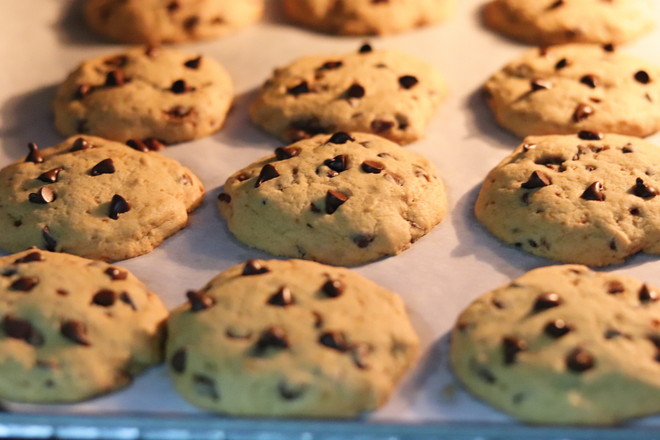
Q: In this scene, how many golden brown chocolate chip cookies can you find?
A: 12